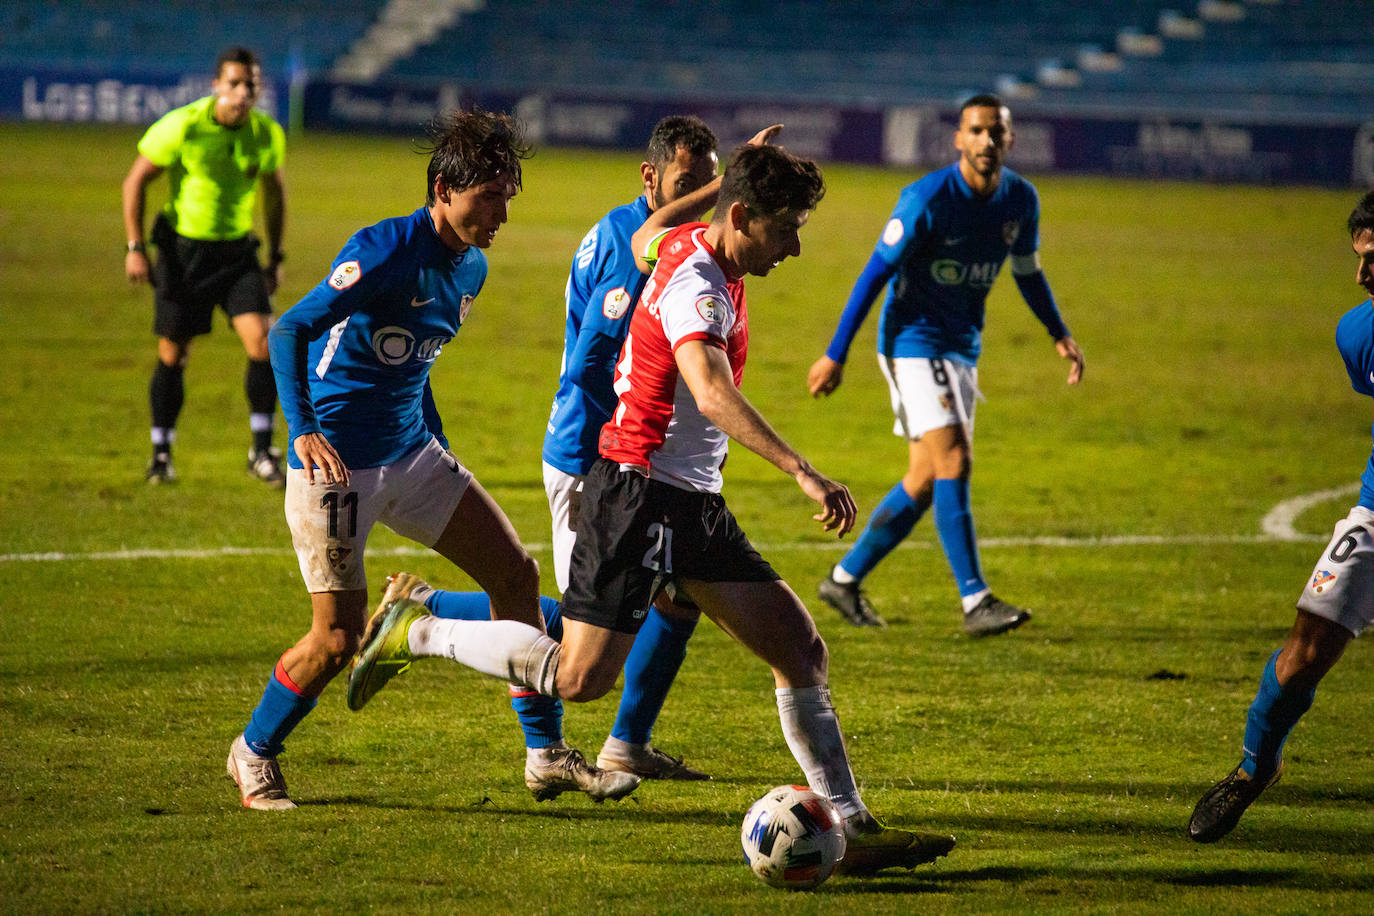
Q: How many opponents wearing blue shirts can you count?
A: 4